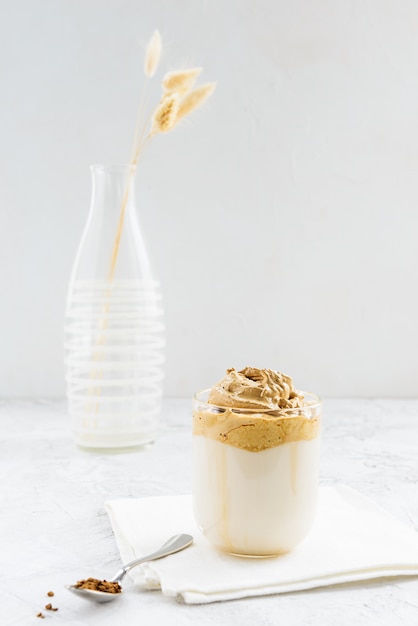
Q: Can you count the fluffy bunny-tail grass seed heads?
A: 4